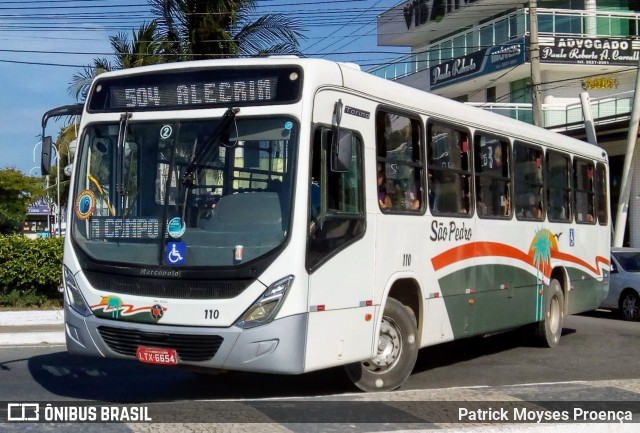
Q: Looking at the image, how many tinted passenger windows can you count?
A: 7